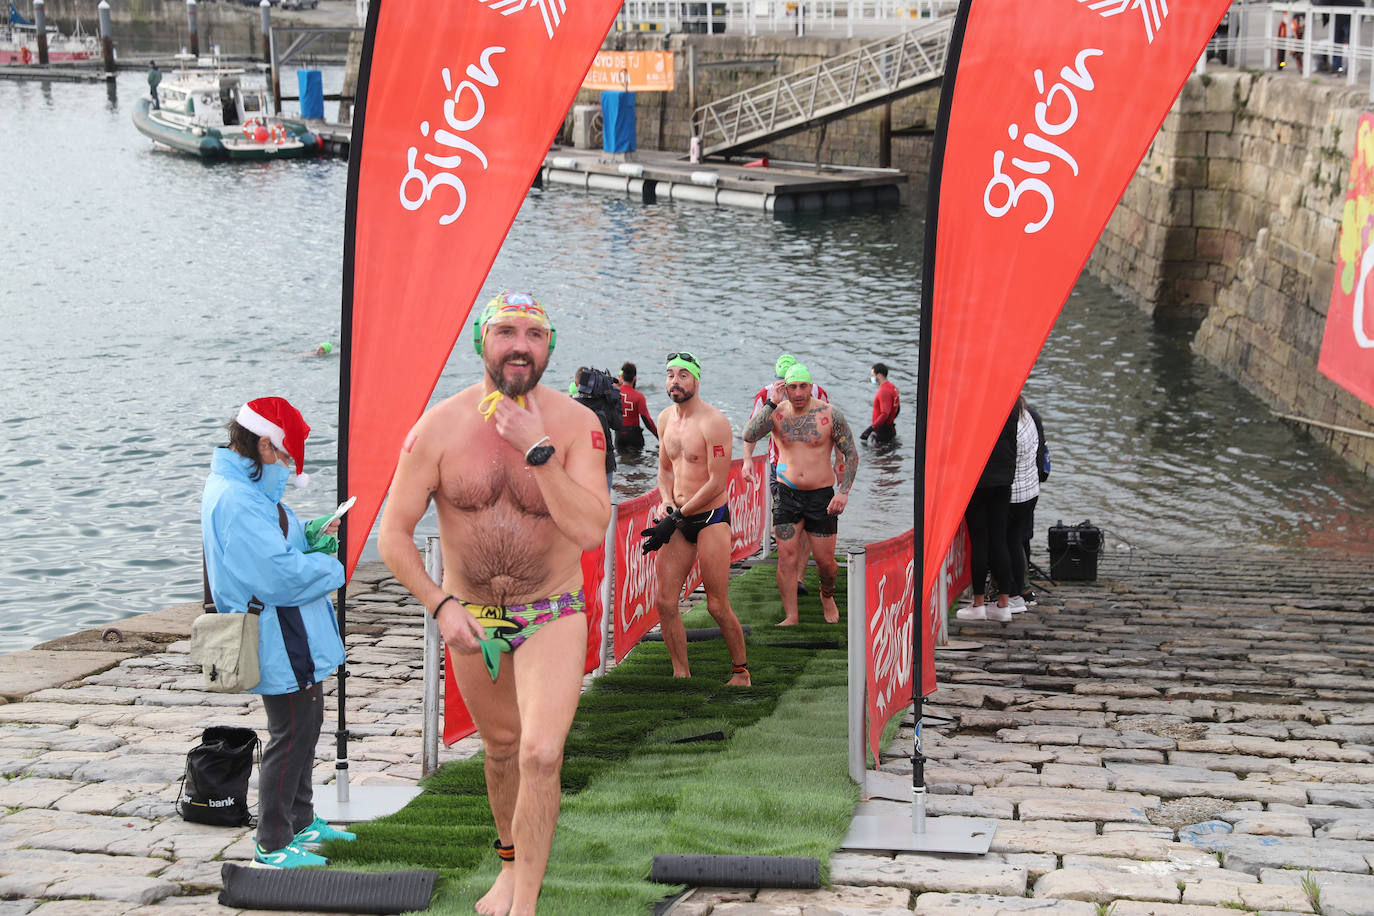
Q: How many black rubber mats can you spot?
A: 2